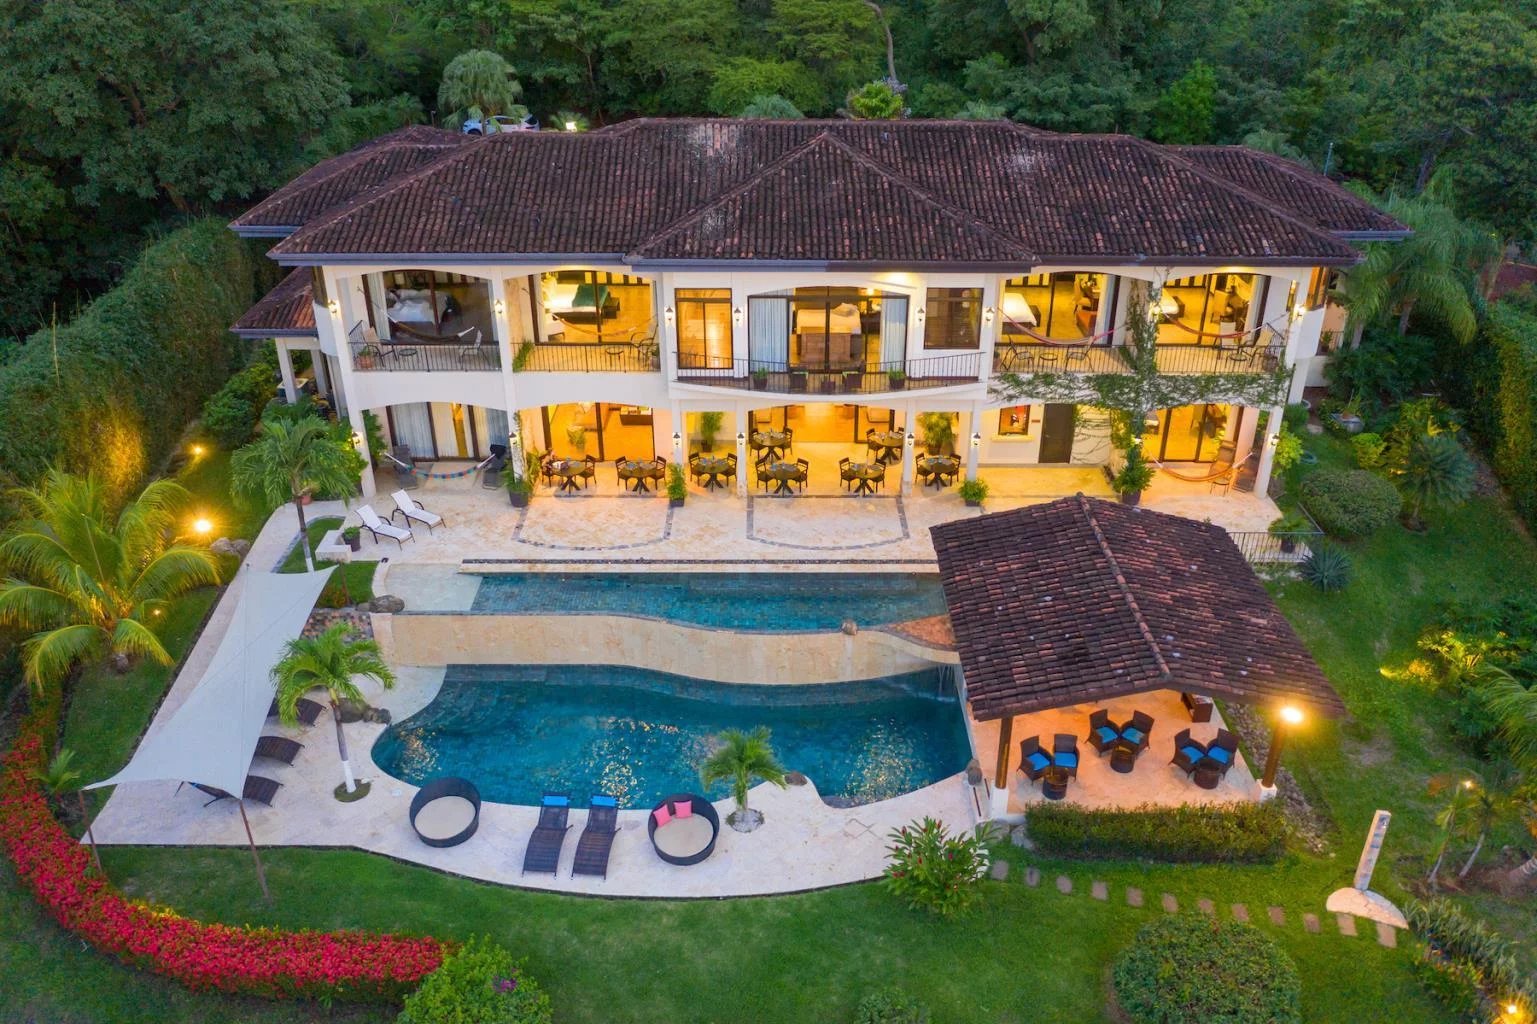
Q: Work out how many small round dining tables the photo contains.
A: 8